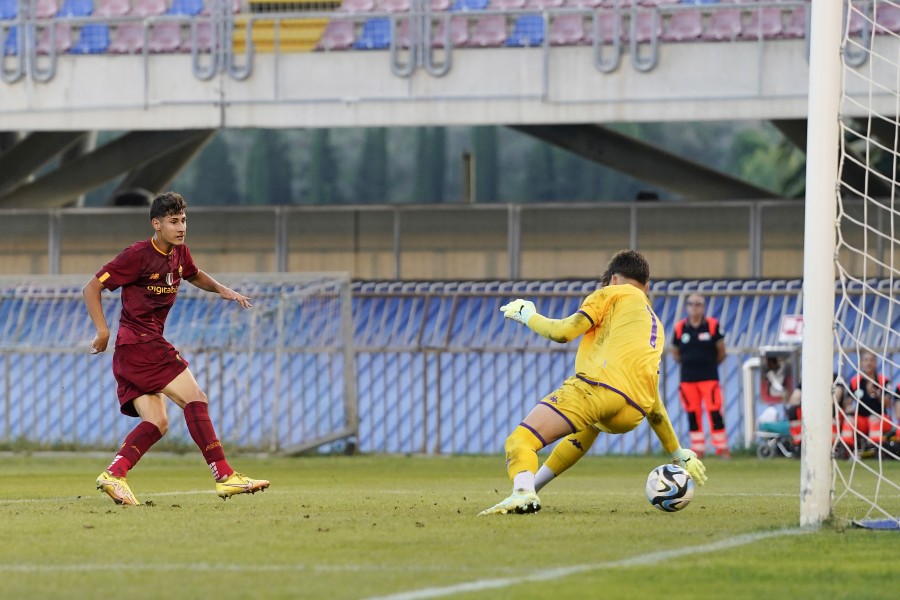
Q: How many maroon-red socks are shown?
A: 2